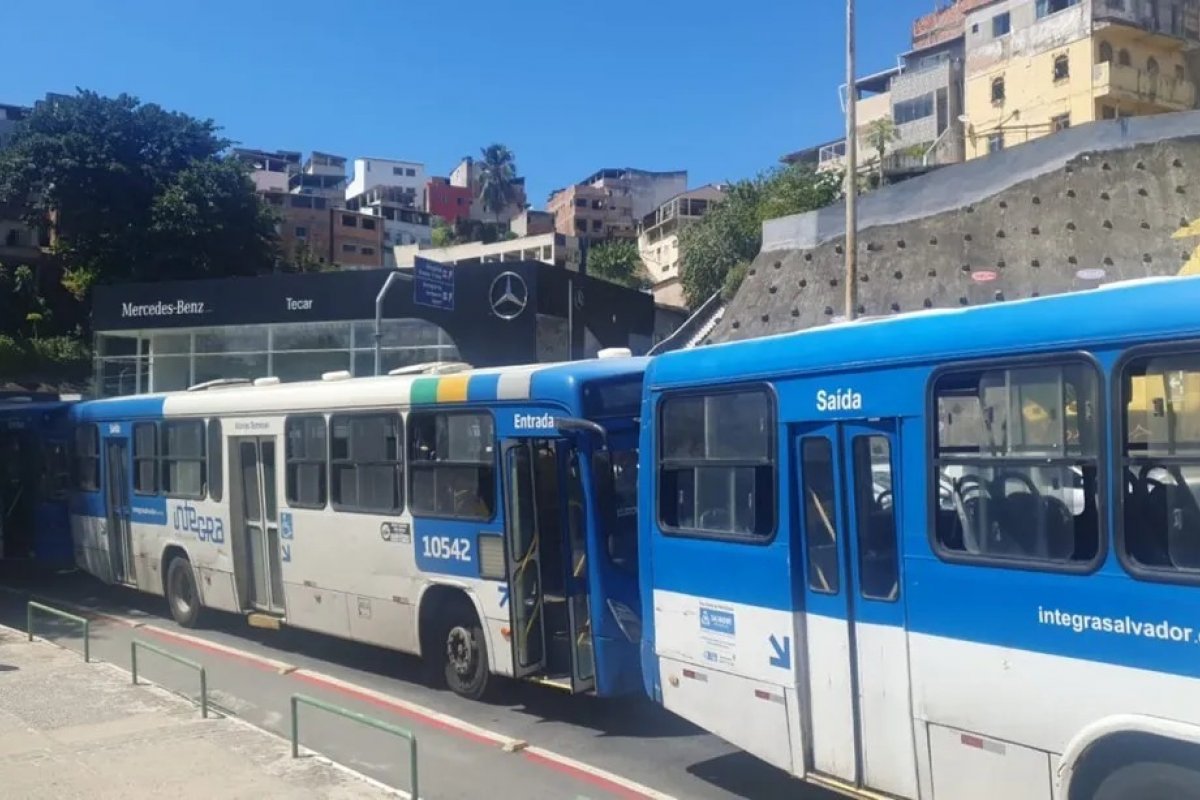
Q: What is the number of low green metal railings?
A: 3